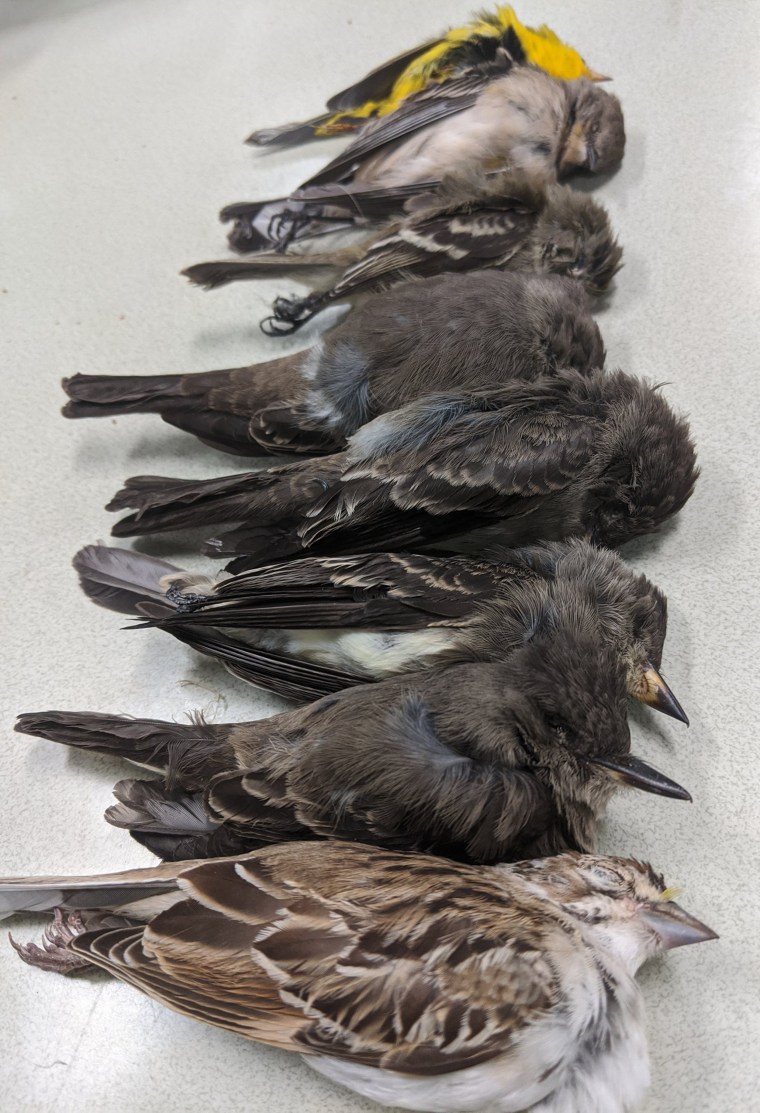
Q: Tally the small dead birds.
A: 8